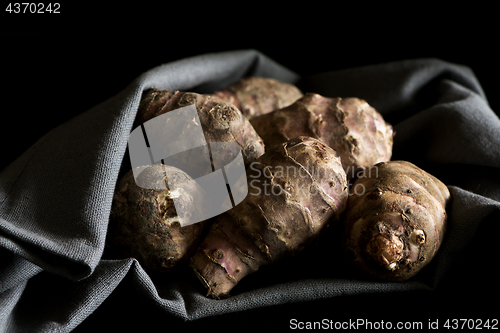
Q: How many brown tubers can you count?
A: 6